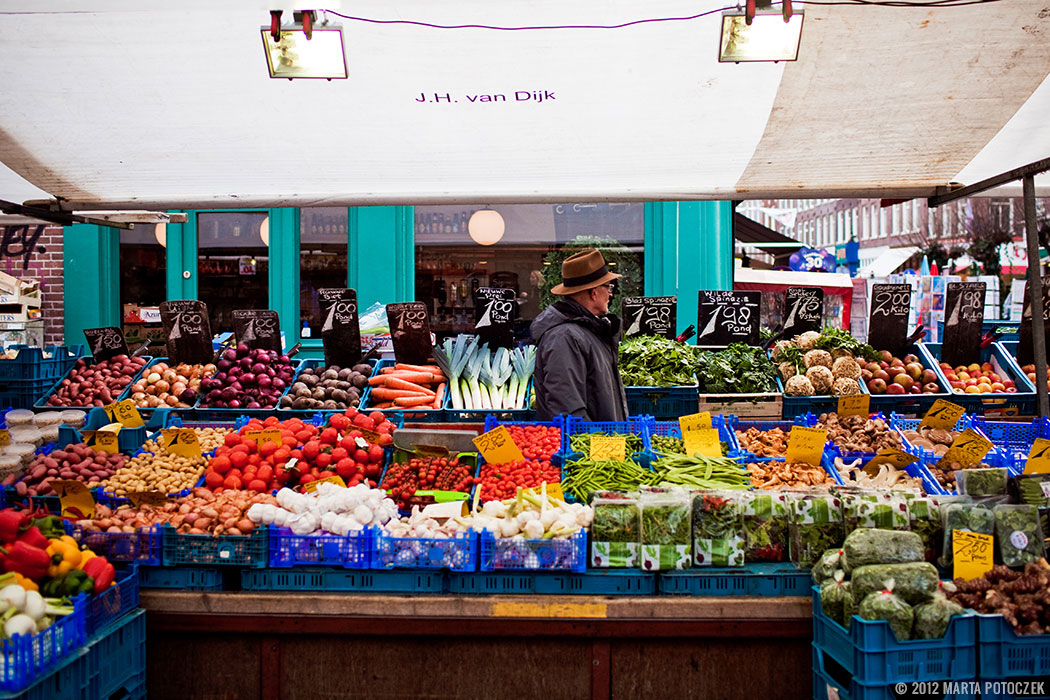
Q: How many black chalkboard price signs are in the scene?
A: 12